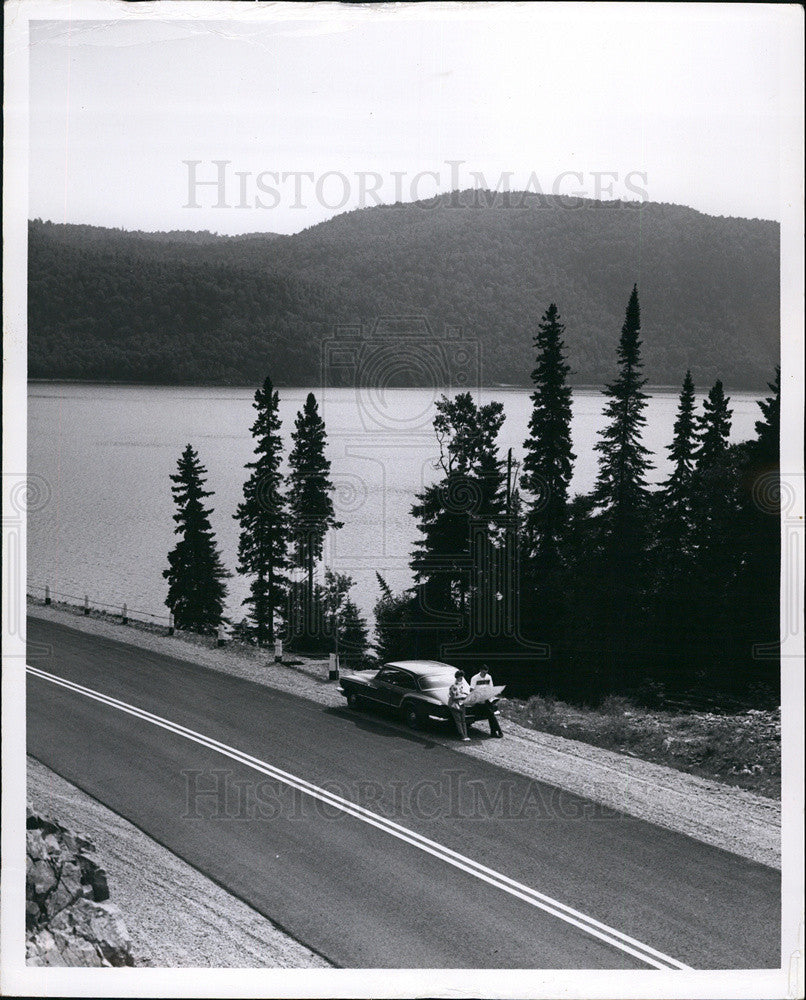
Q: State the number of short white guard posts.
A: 7